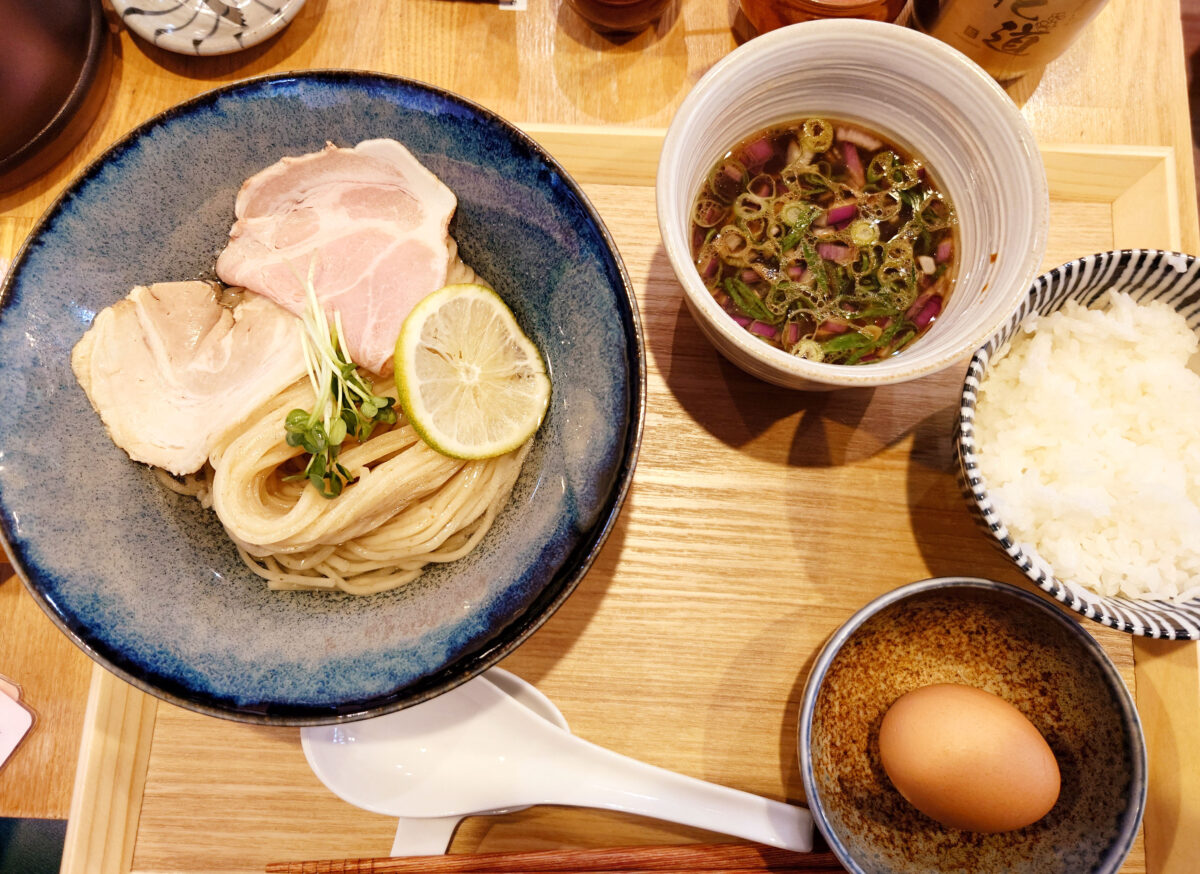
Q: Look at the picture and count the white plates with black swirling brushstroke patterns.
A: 1